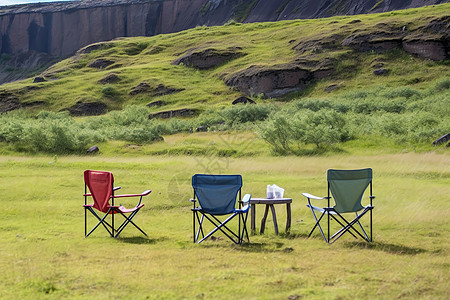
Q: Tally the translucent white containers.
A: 2